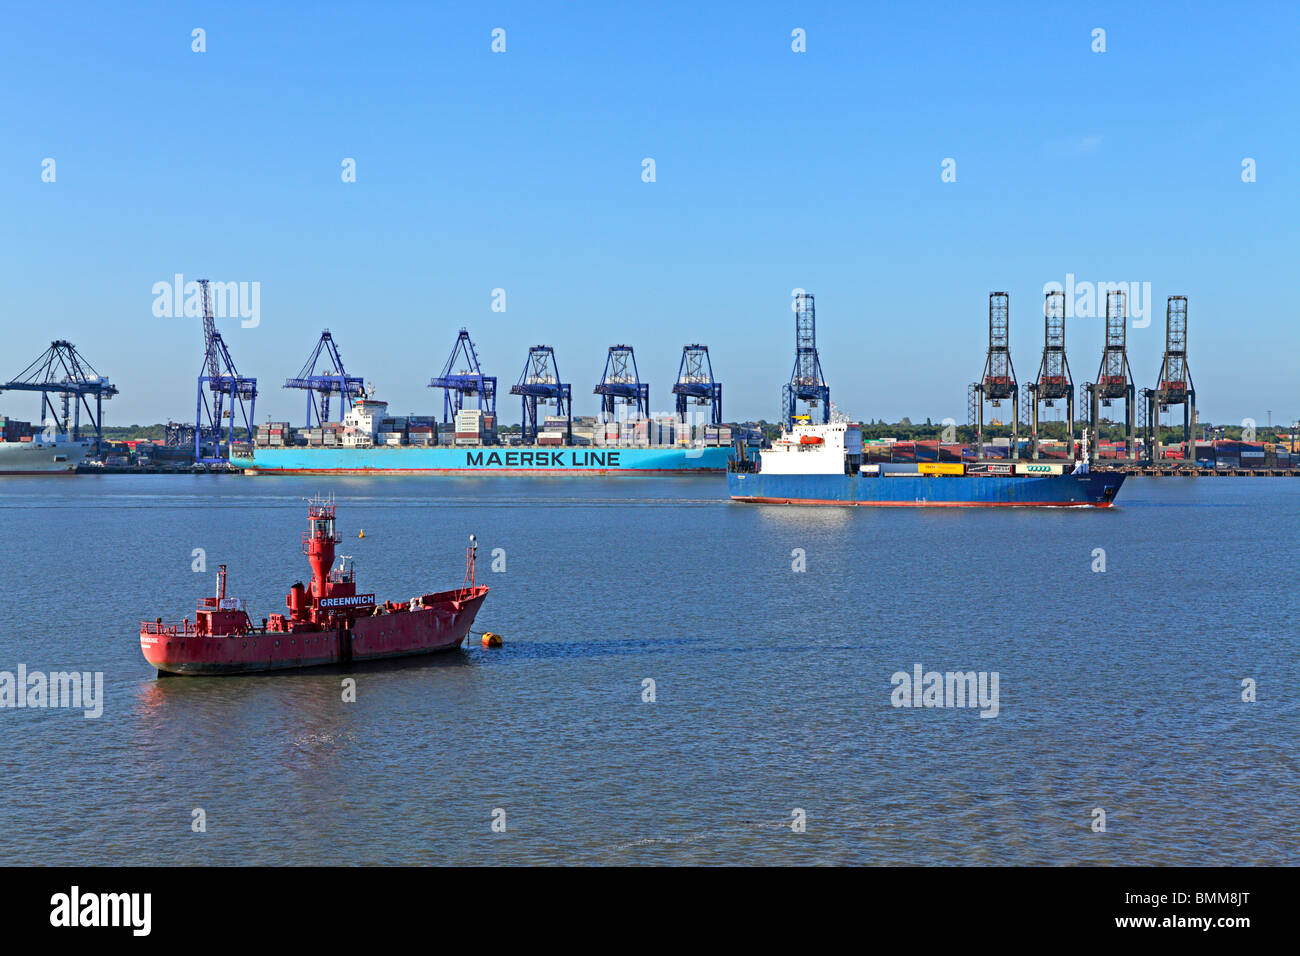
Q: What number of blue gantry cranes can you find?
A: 8